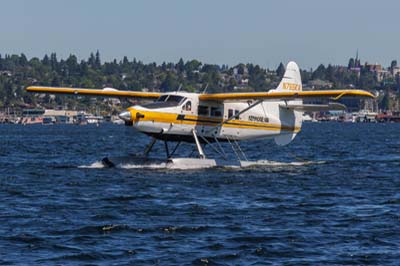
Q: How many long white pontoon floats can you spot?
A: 2